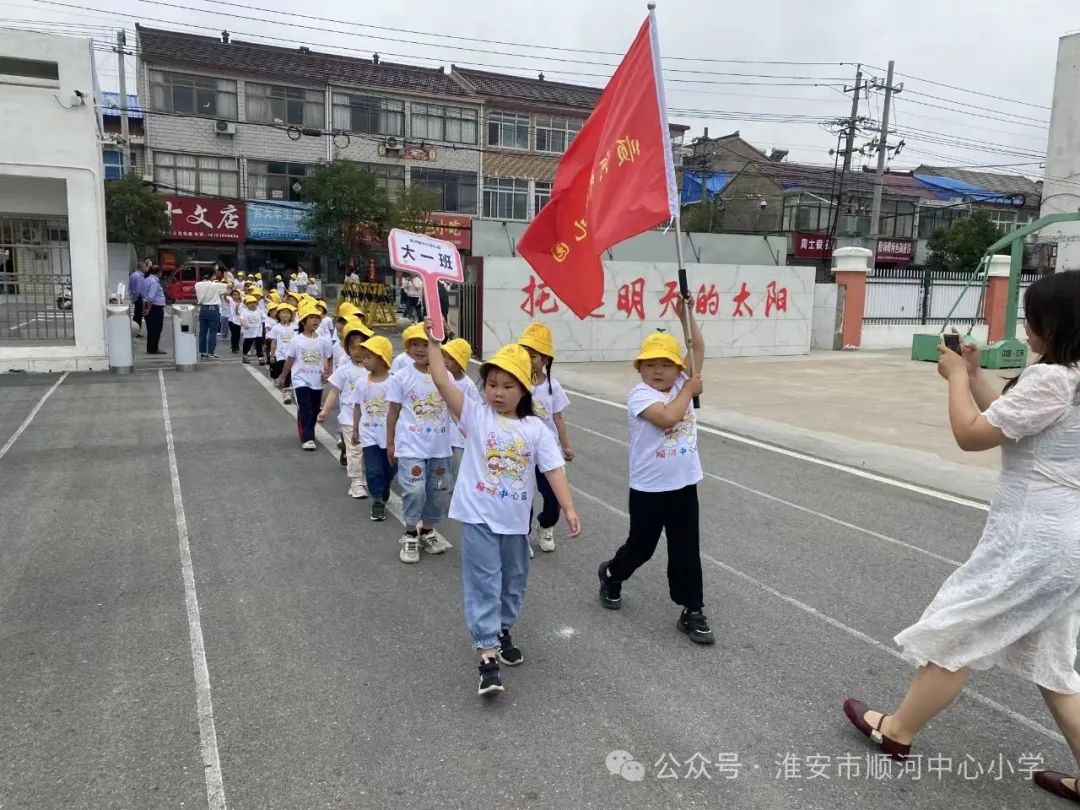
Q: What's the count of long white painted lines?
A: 6